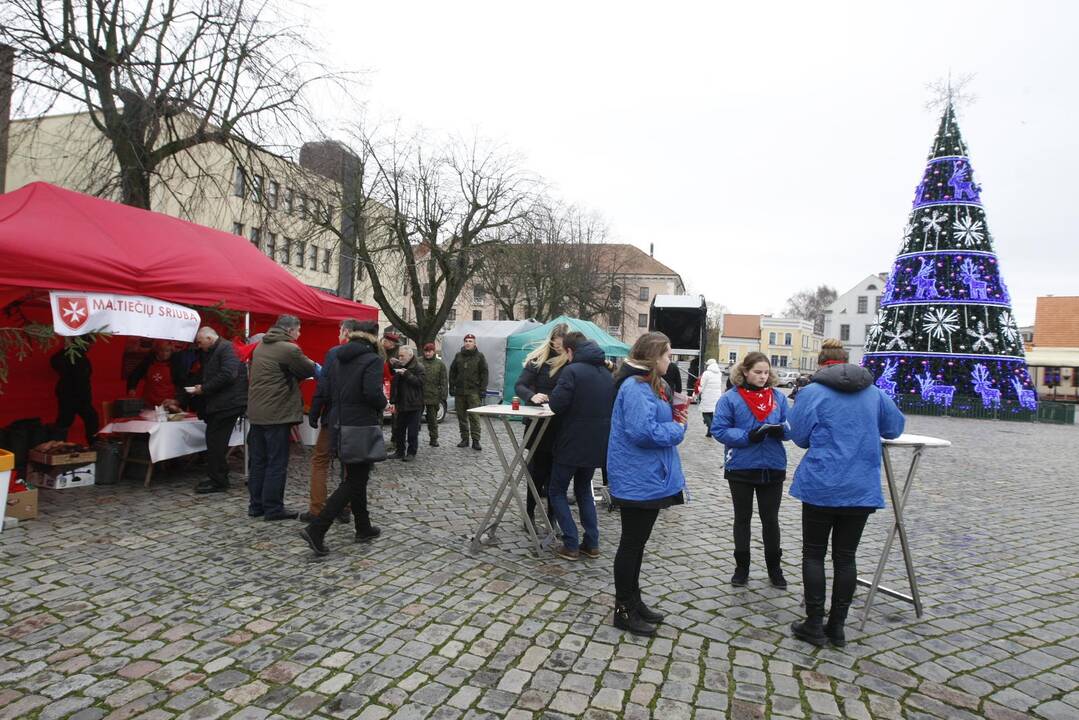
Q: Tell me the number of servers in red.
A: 1